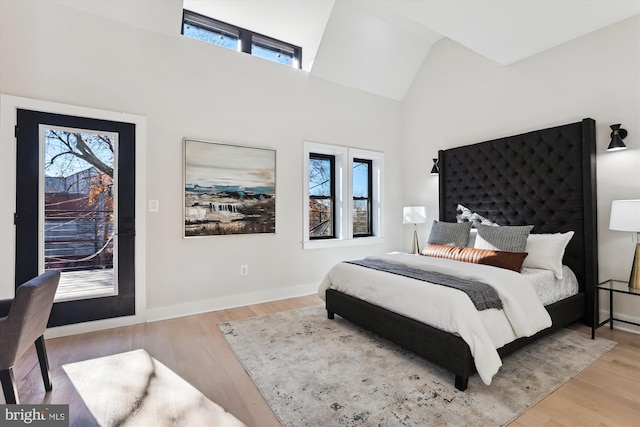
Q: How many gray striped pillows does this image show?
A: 2